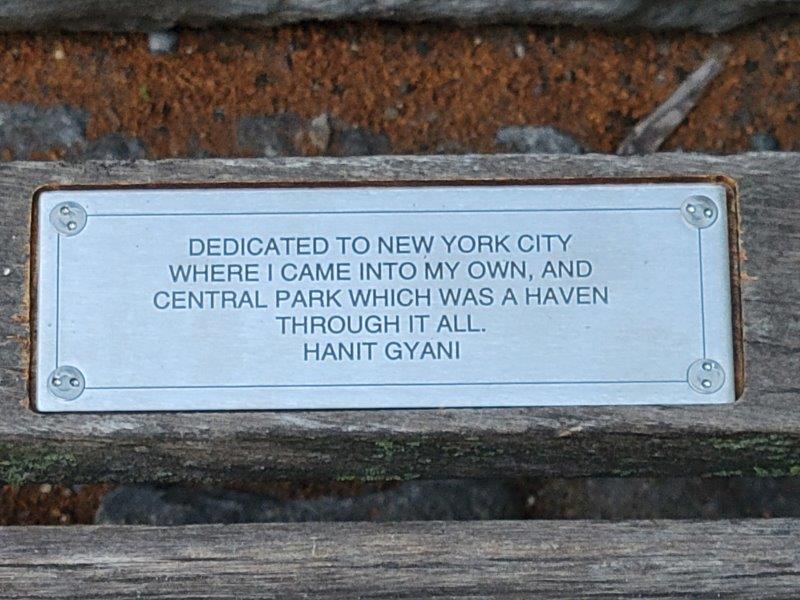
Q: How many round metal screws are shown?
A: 4